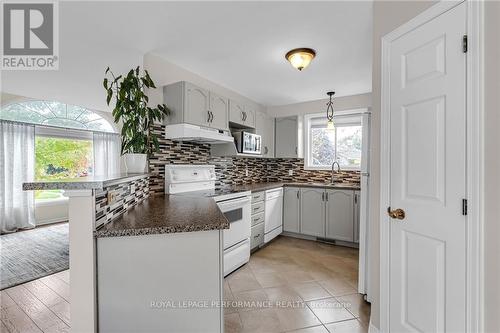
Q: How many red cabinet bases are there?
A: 0